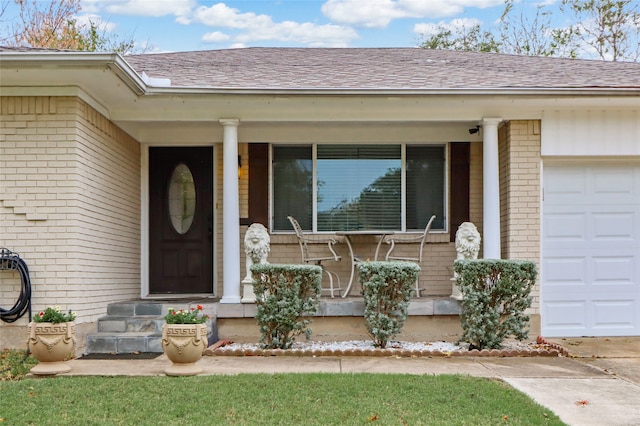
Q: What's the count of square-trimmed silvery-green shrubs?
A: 3